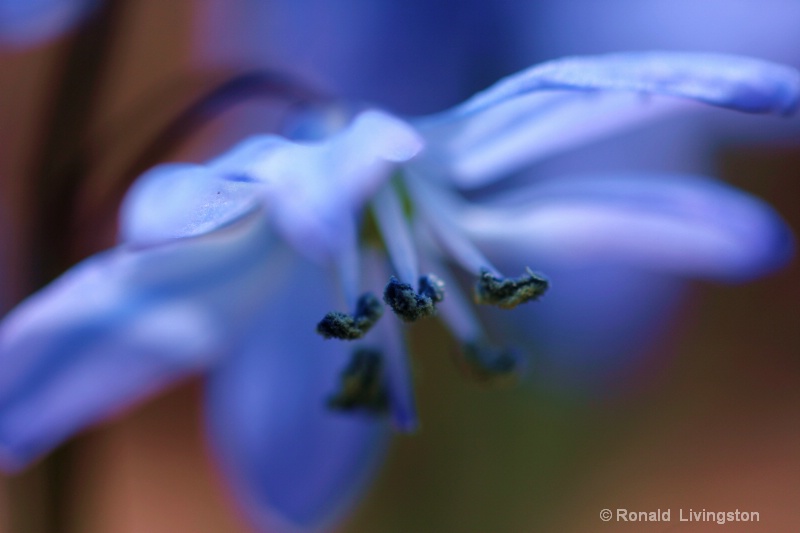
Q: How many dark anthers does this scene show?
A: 5